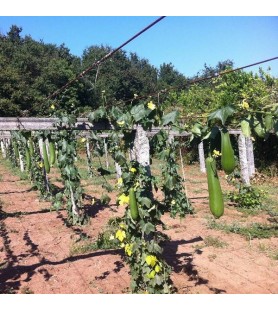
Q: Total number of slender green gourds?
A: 8